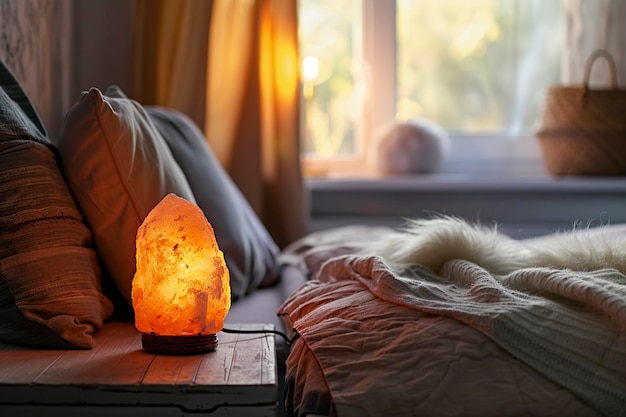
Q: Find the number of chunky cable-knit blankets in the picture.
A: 1